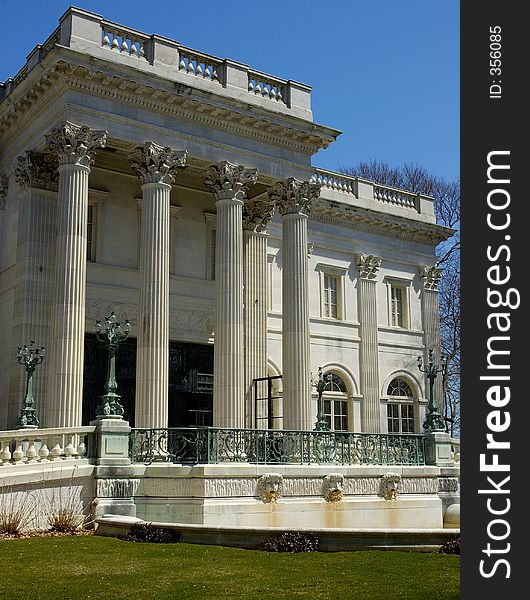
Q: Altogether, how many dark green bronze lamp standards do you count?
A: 4